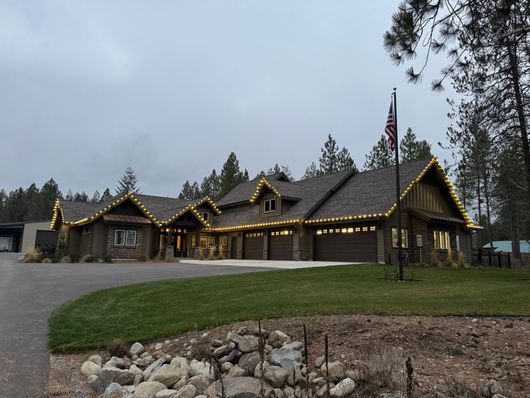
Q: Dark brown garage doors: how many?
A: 3